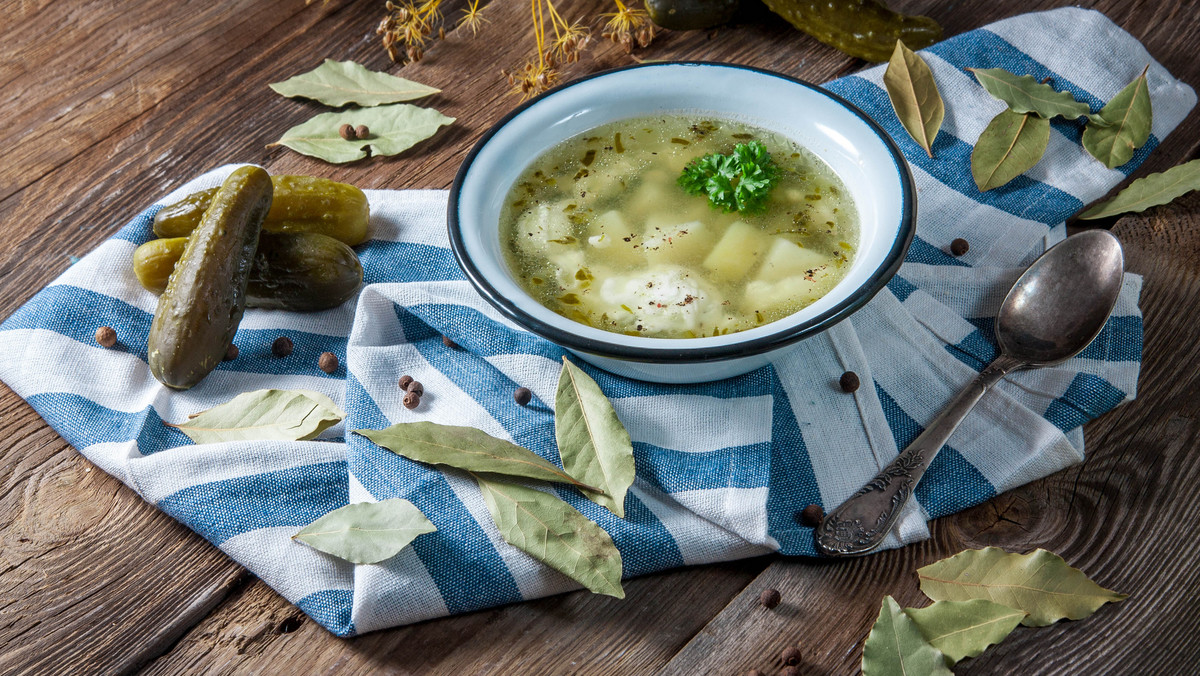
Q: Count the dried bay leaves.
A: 15